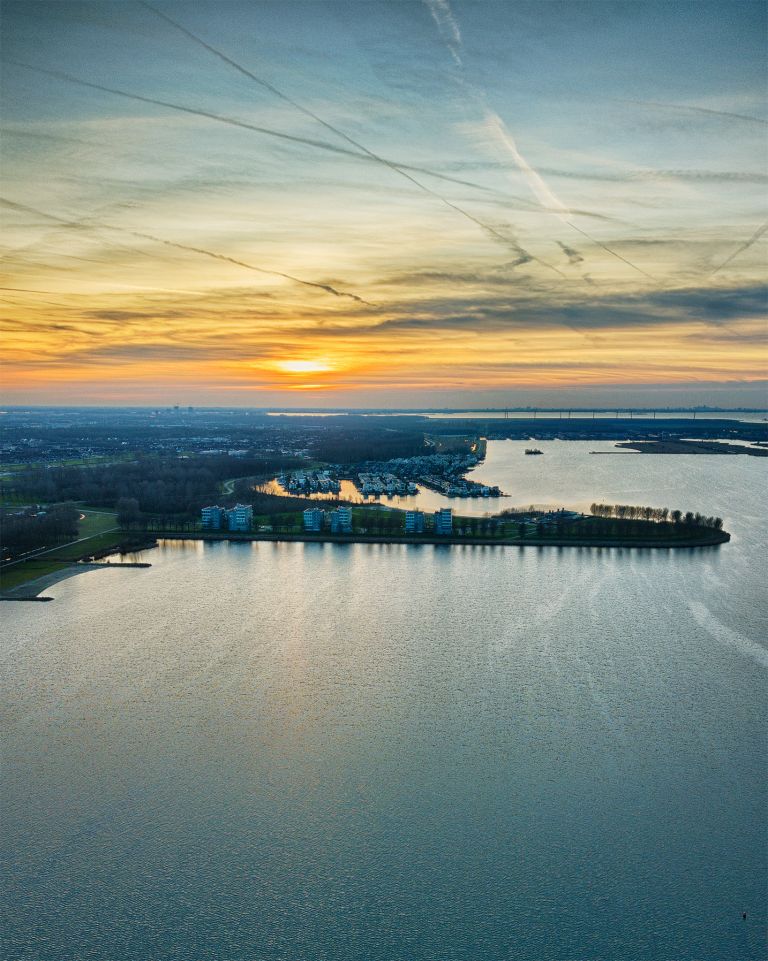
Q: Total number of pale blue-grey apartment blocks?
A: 6